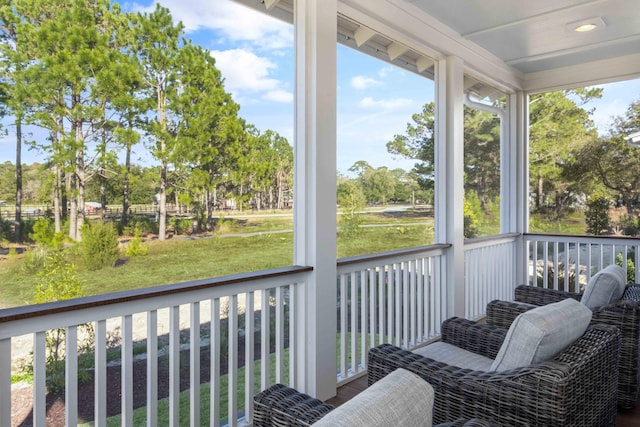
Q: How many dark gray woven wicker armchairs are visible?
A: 3